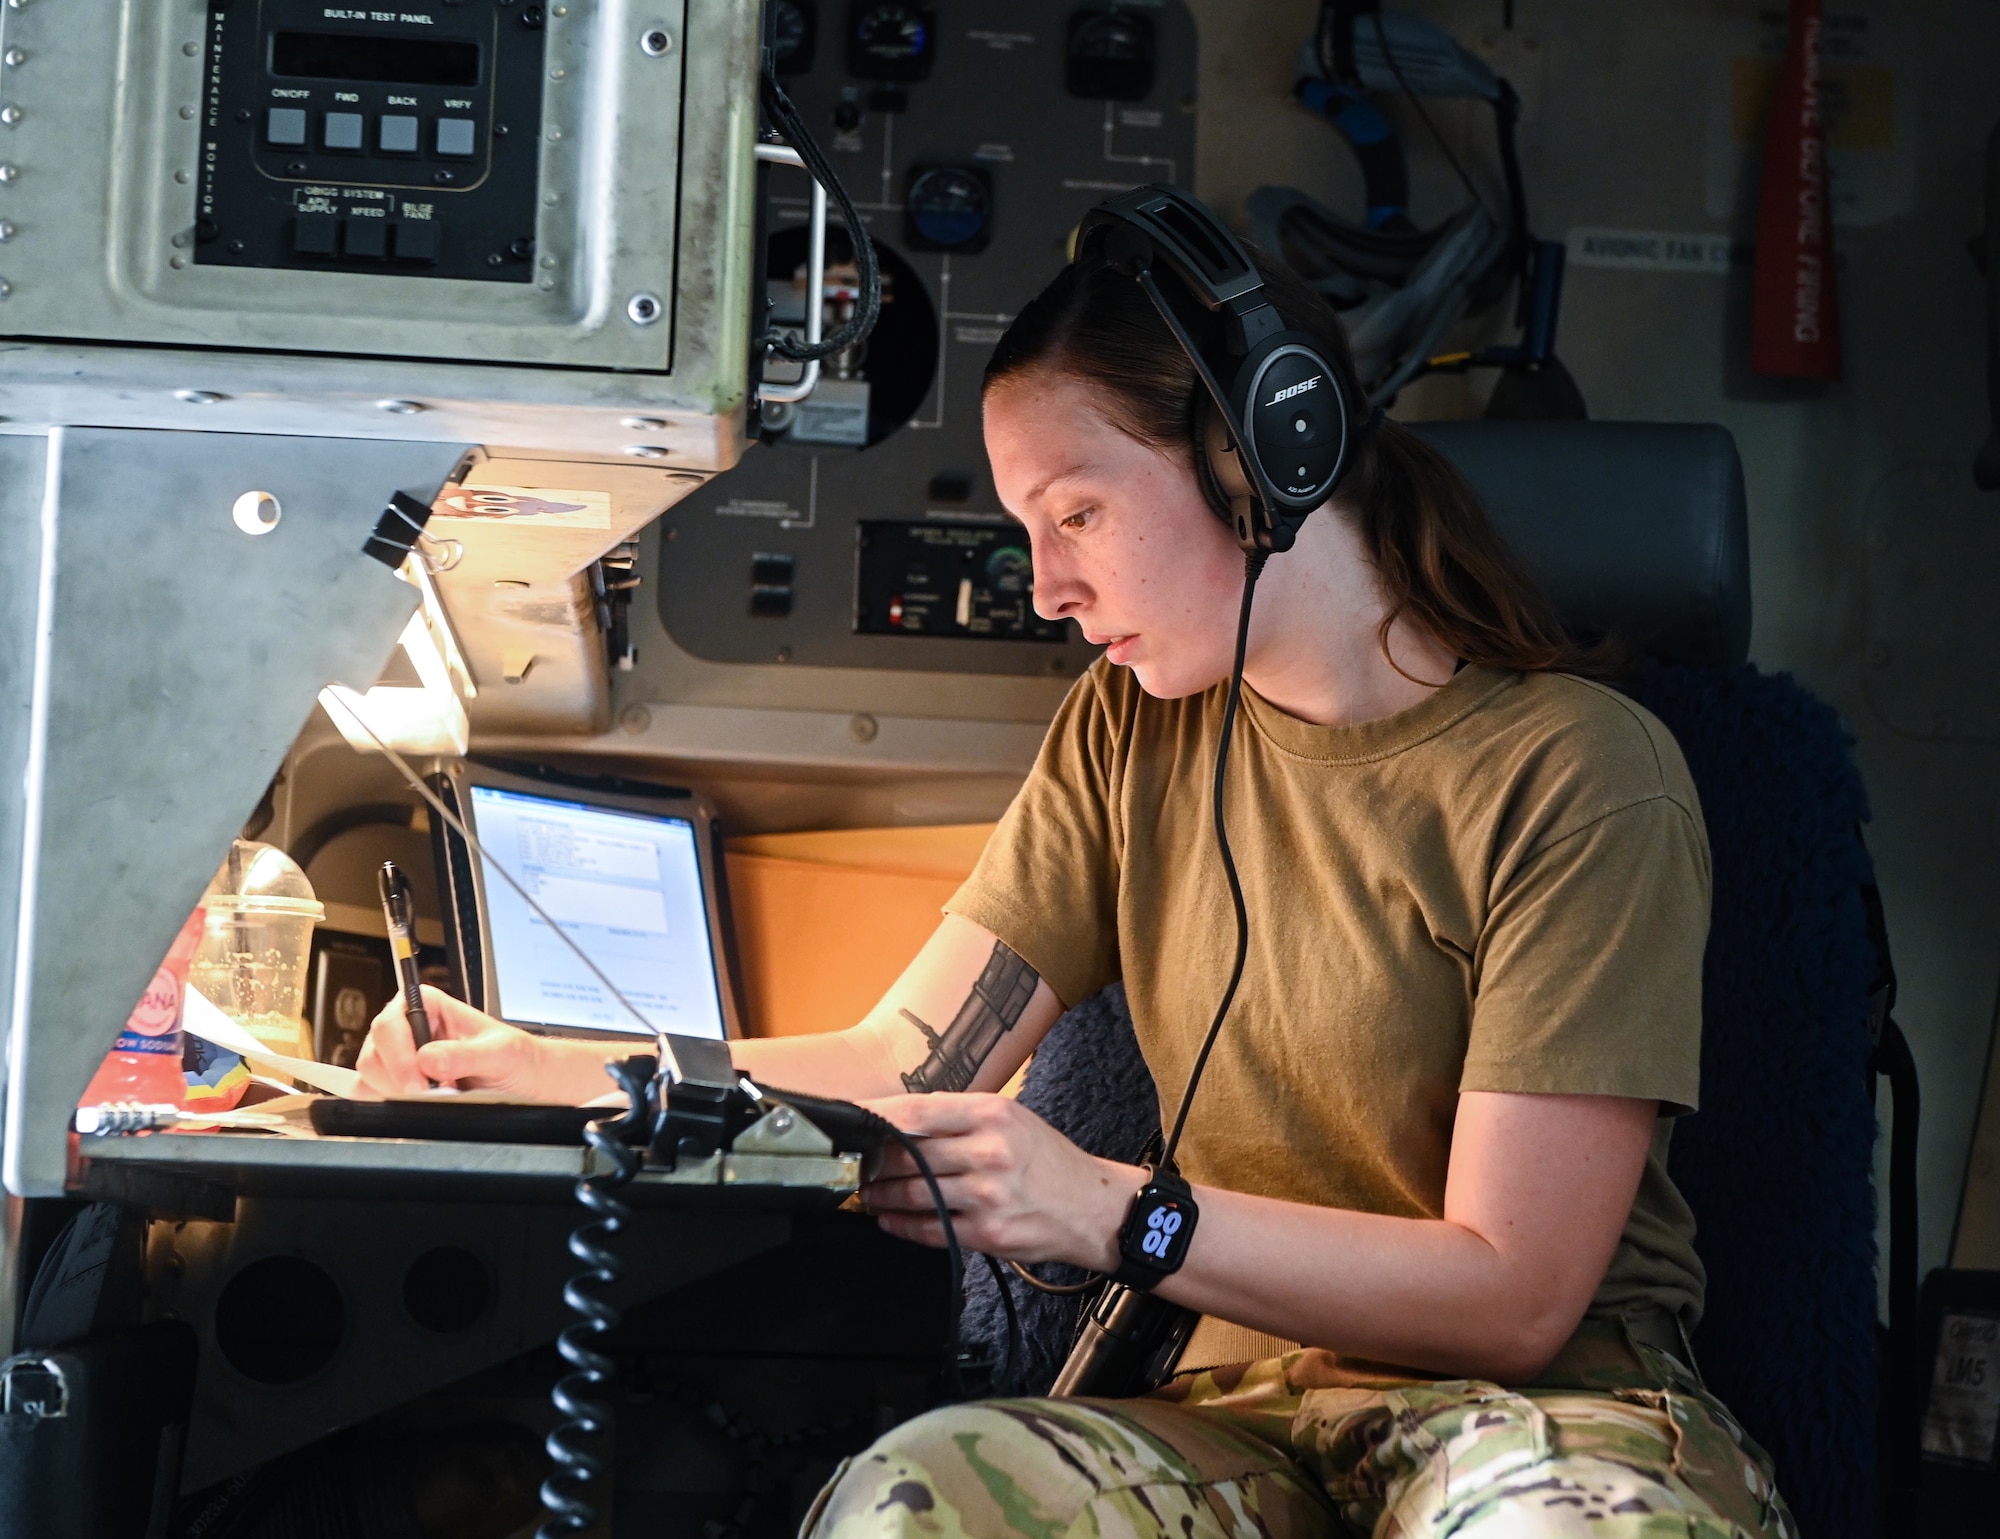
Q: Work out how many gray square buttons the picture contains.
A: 4